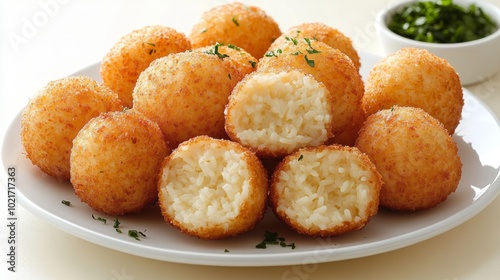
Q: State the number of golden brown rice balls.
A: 13